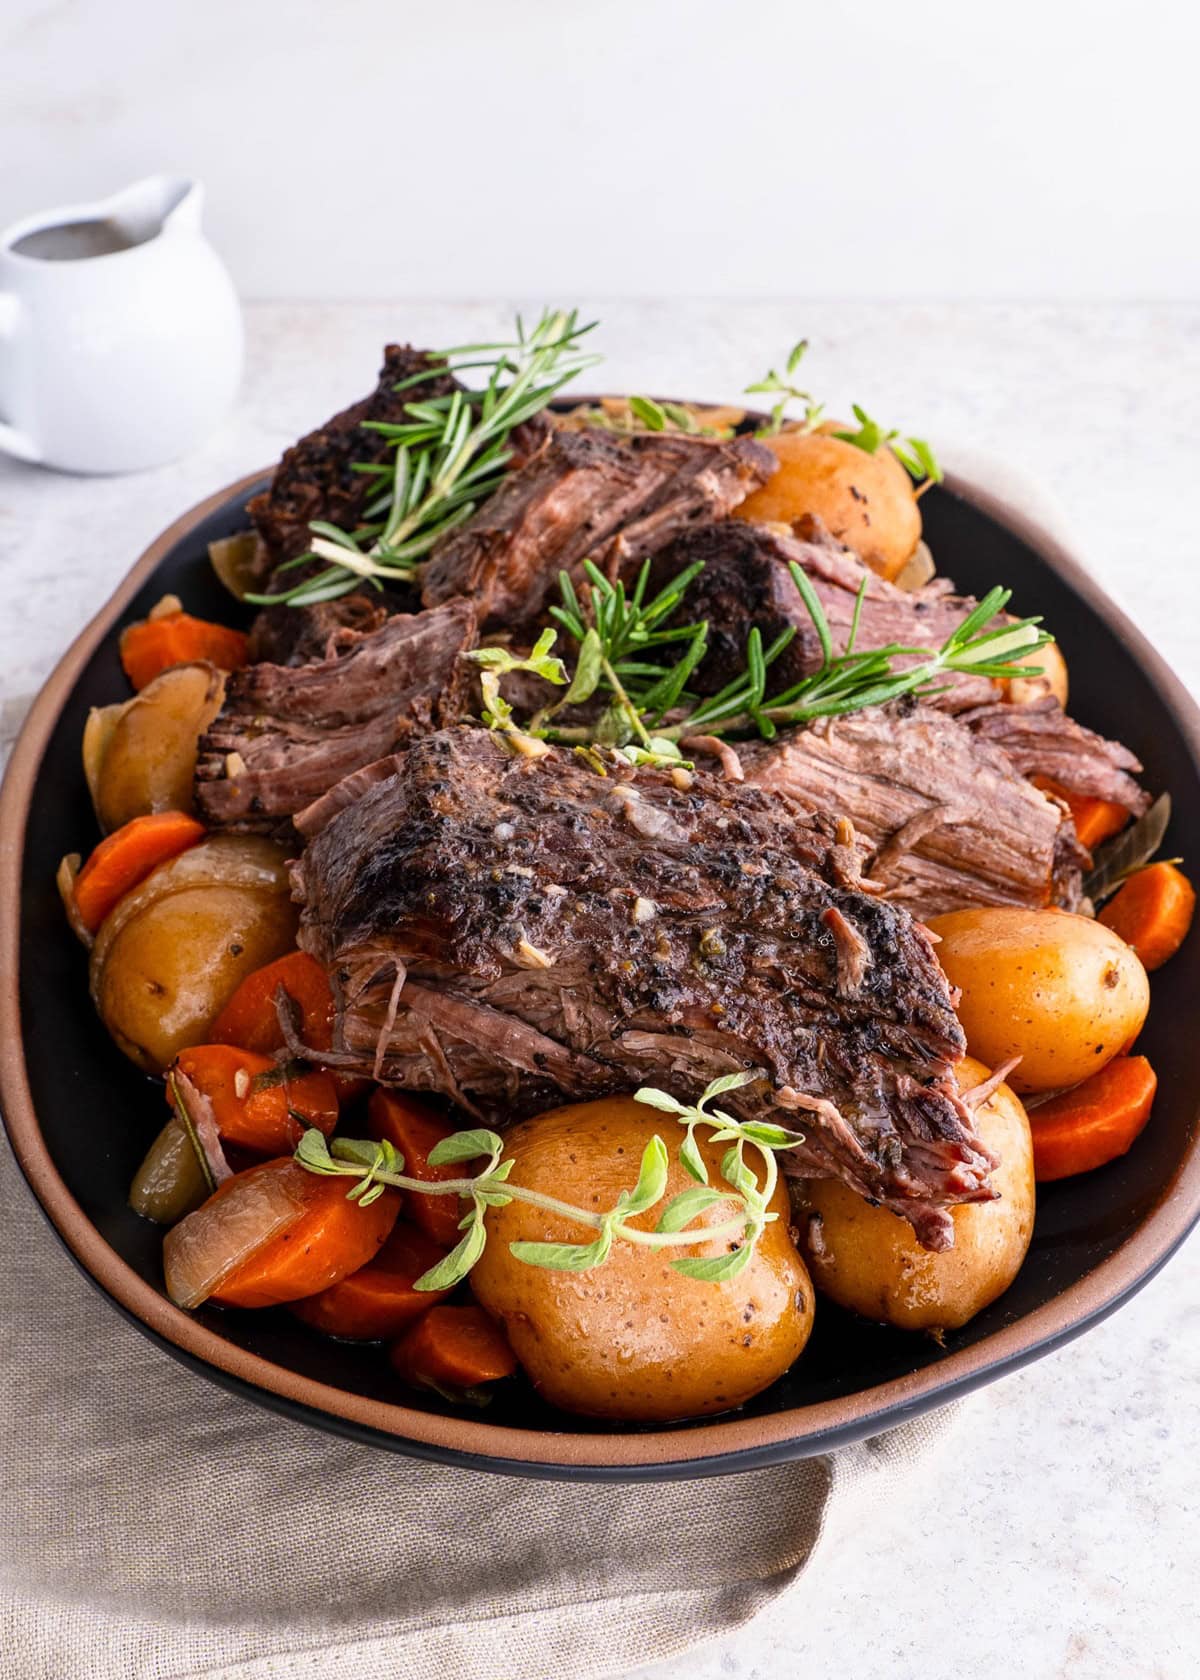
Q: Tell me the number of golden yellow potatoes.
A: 7